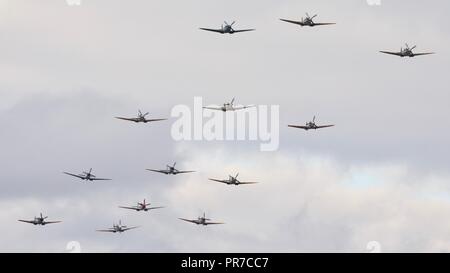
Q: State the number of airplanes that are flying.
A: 13